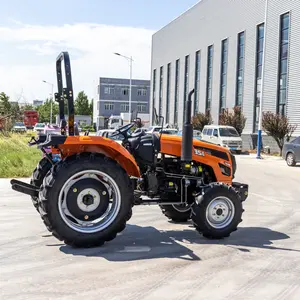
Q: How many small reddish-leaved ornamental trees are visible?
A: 3